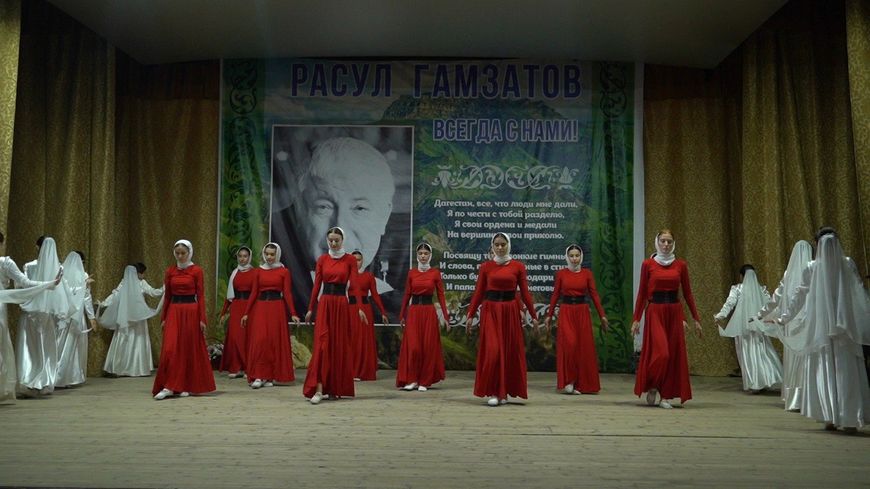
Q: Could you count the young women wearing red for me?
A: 9